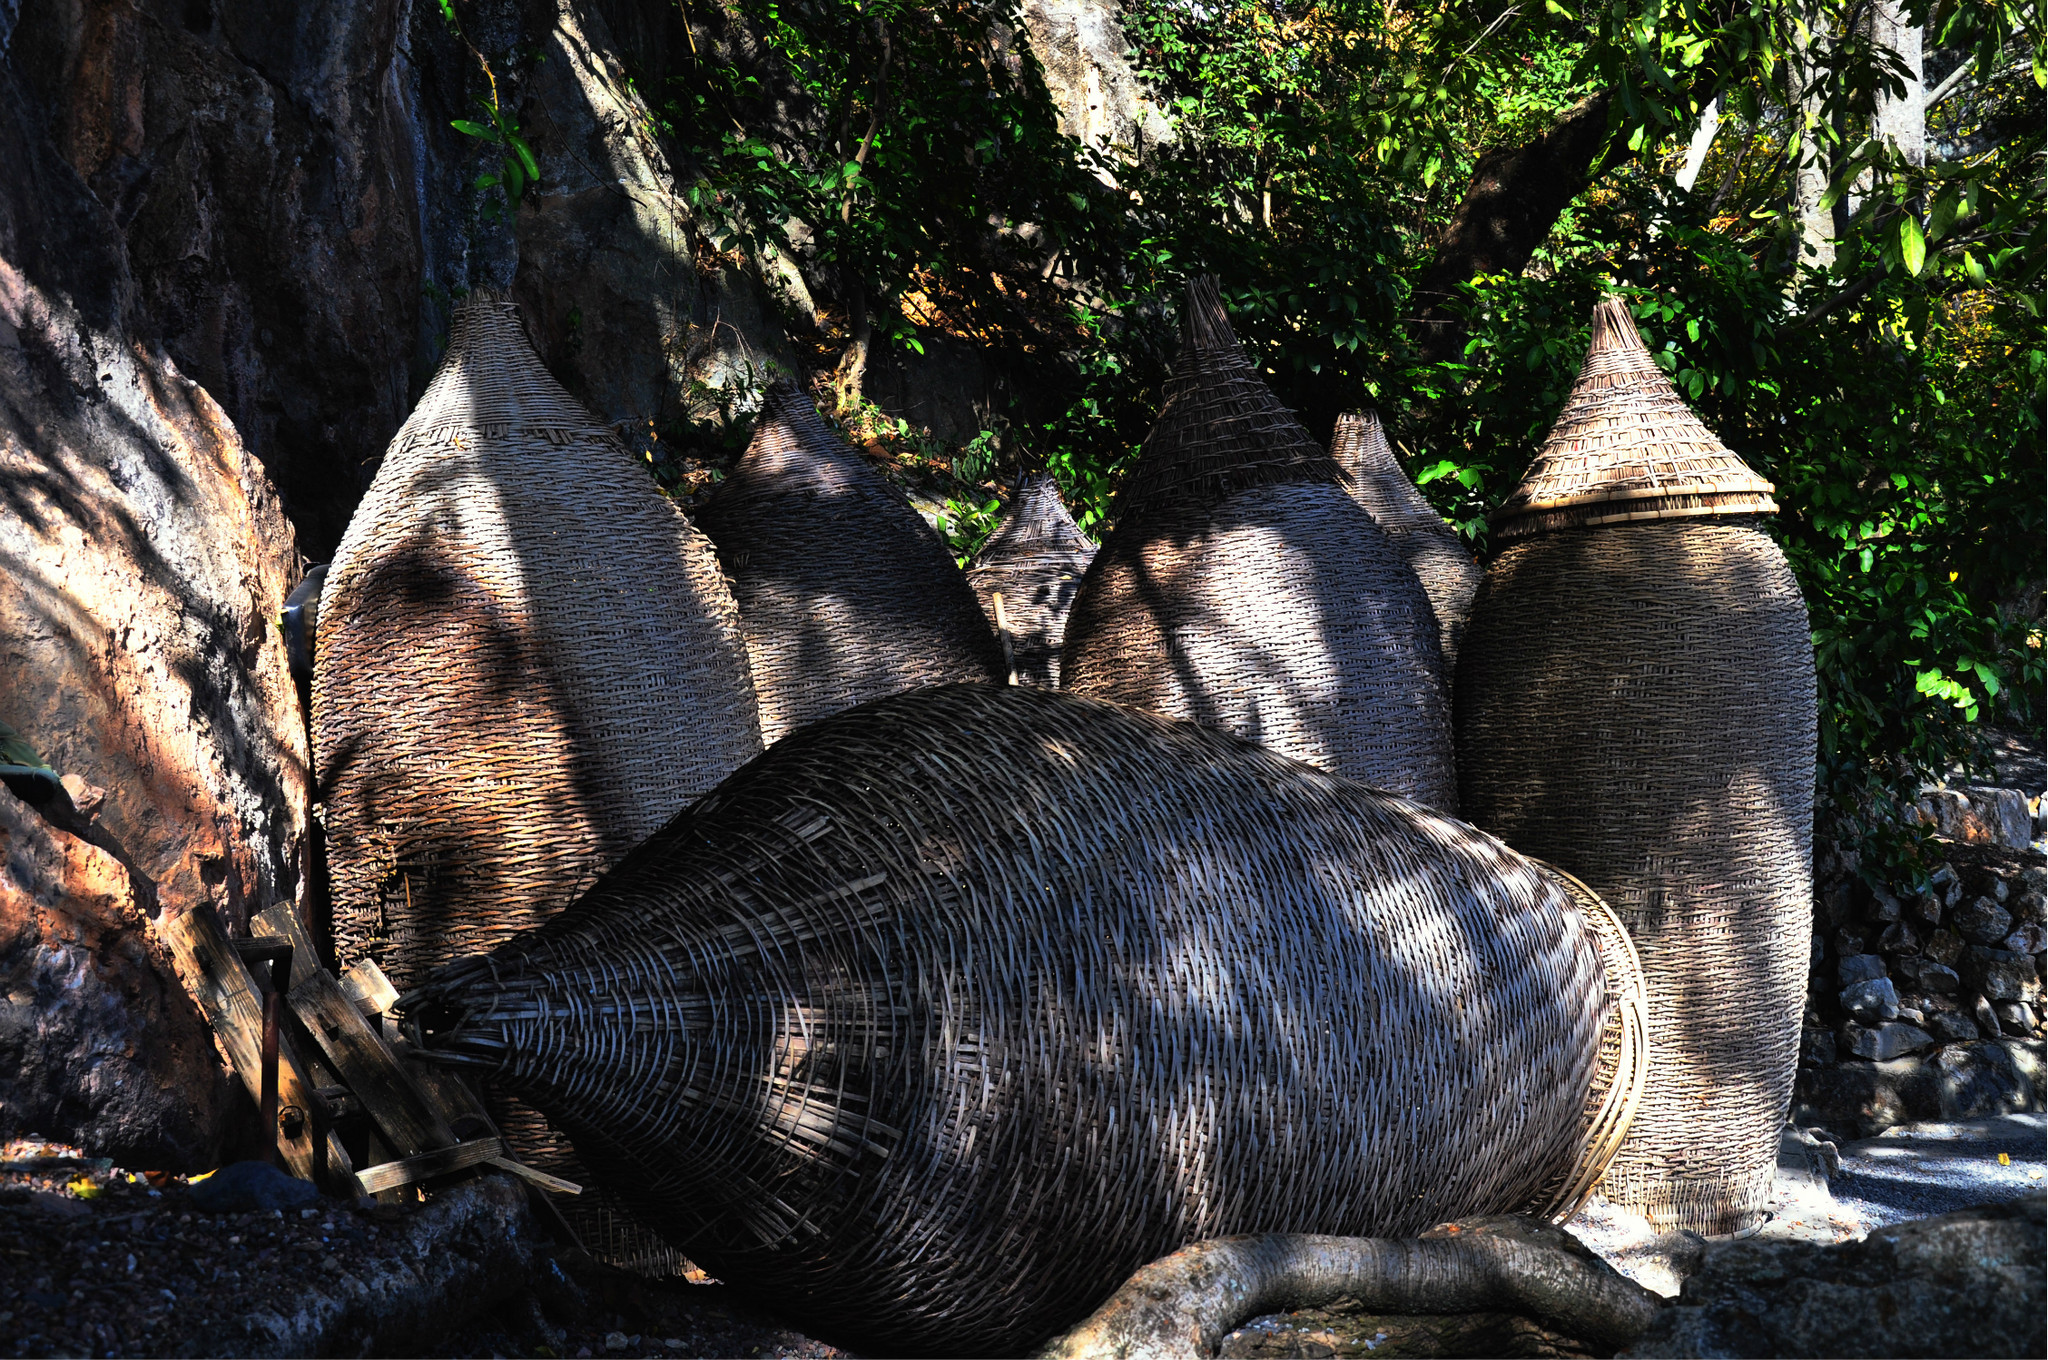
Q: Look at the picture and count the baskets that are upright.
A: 6